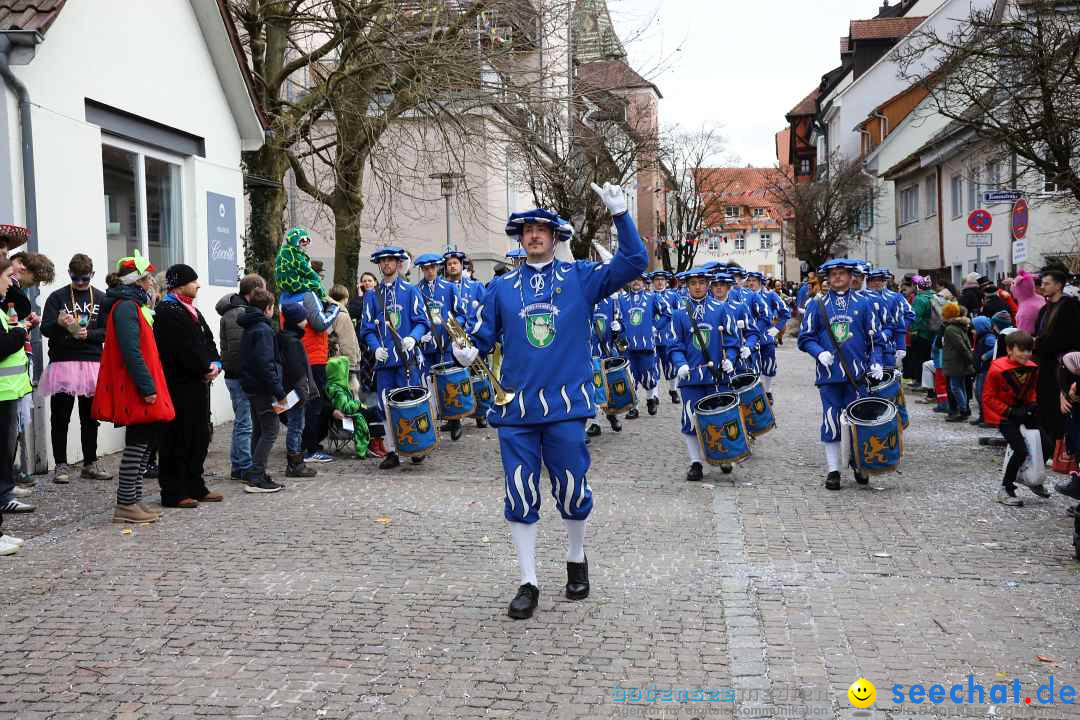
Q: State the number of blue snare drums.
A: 9